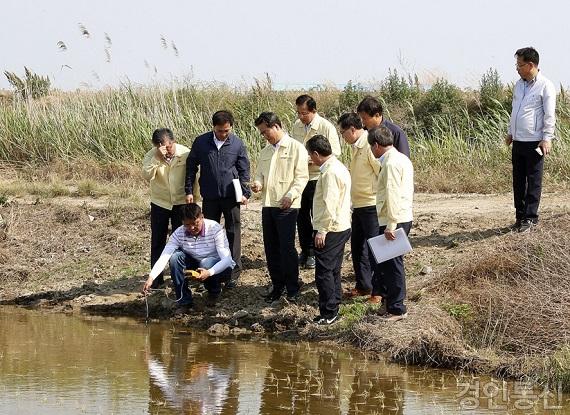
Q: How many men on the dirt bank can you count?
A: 10